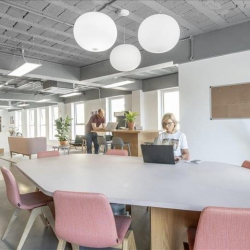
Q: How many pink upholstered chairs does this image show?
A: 6